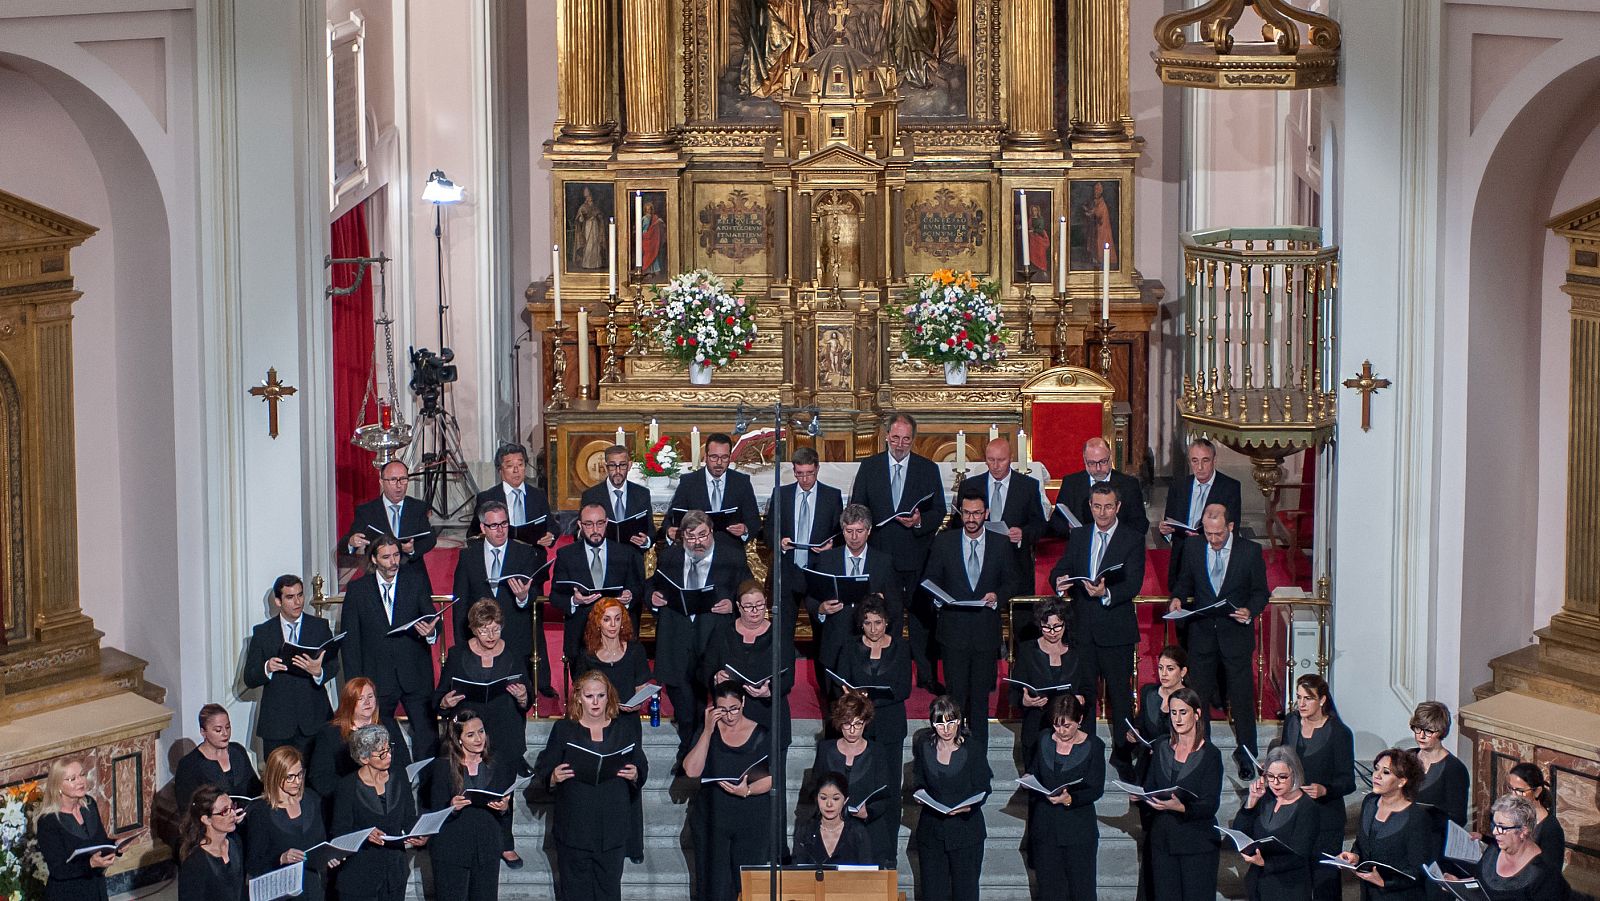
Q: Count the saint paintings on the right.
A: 2